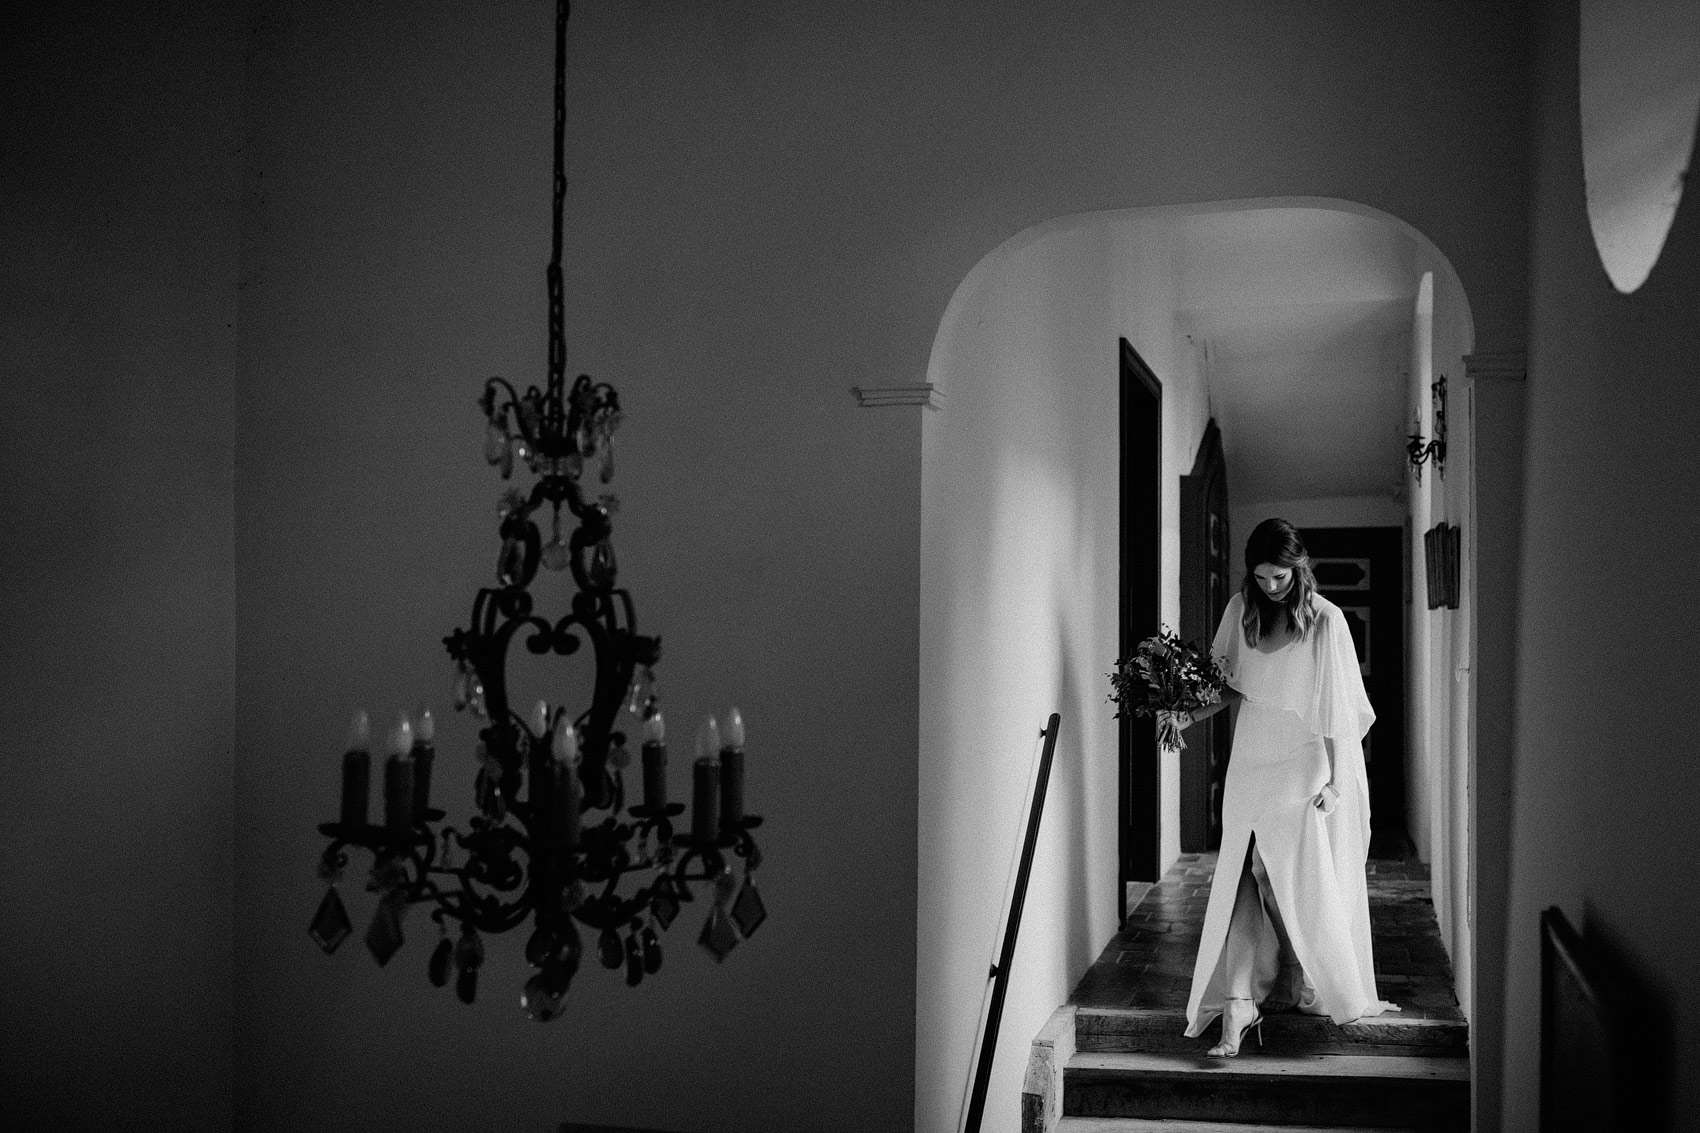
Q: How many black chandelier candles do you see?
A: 8